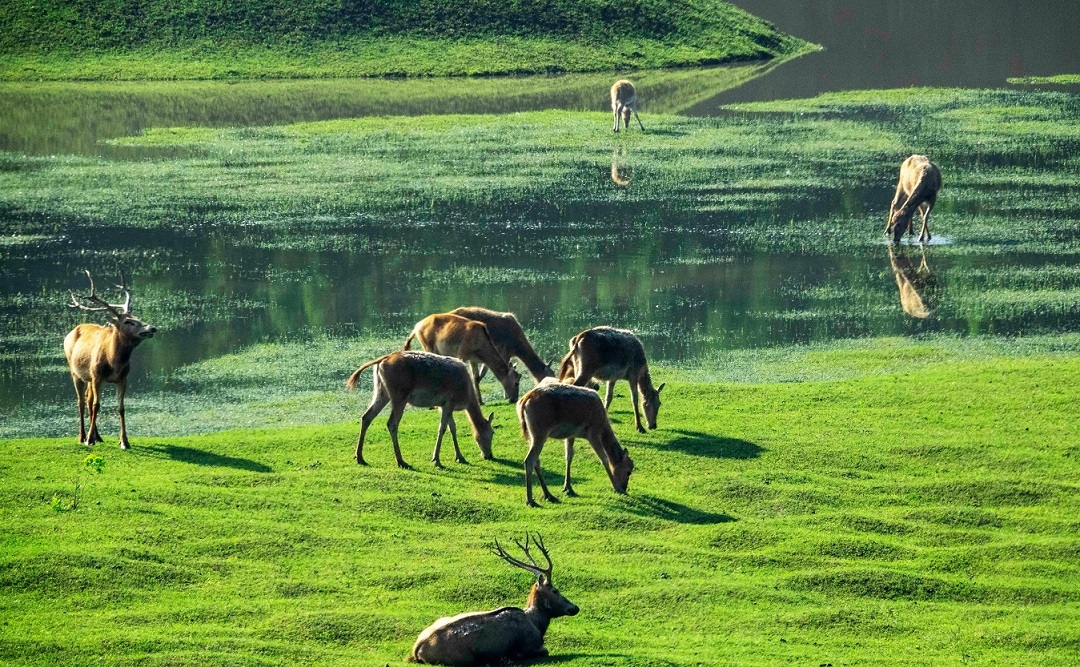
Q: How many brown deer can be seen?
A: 9